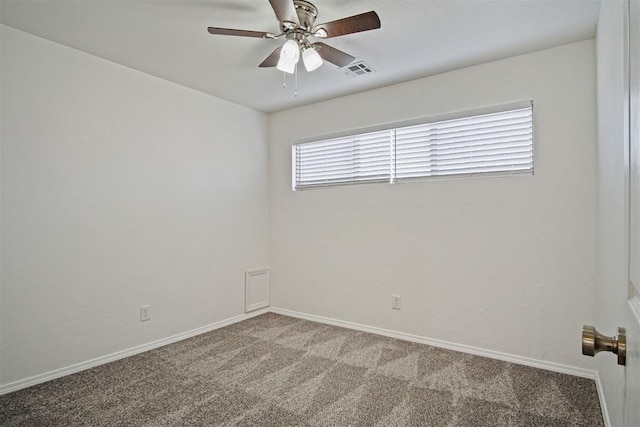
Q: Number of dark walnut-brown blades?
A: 5